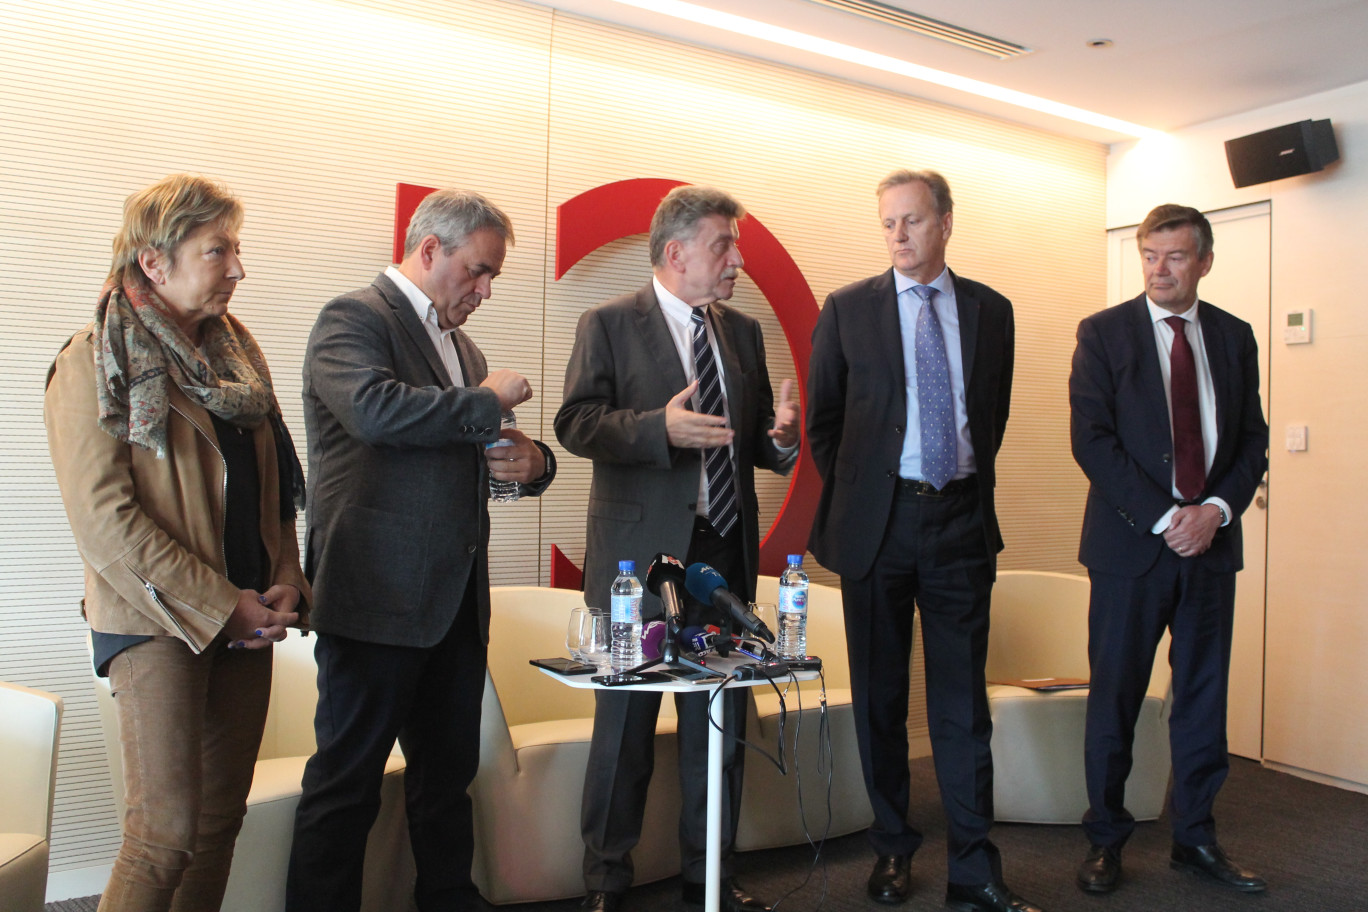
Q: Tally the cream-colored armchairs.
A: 5